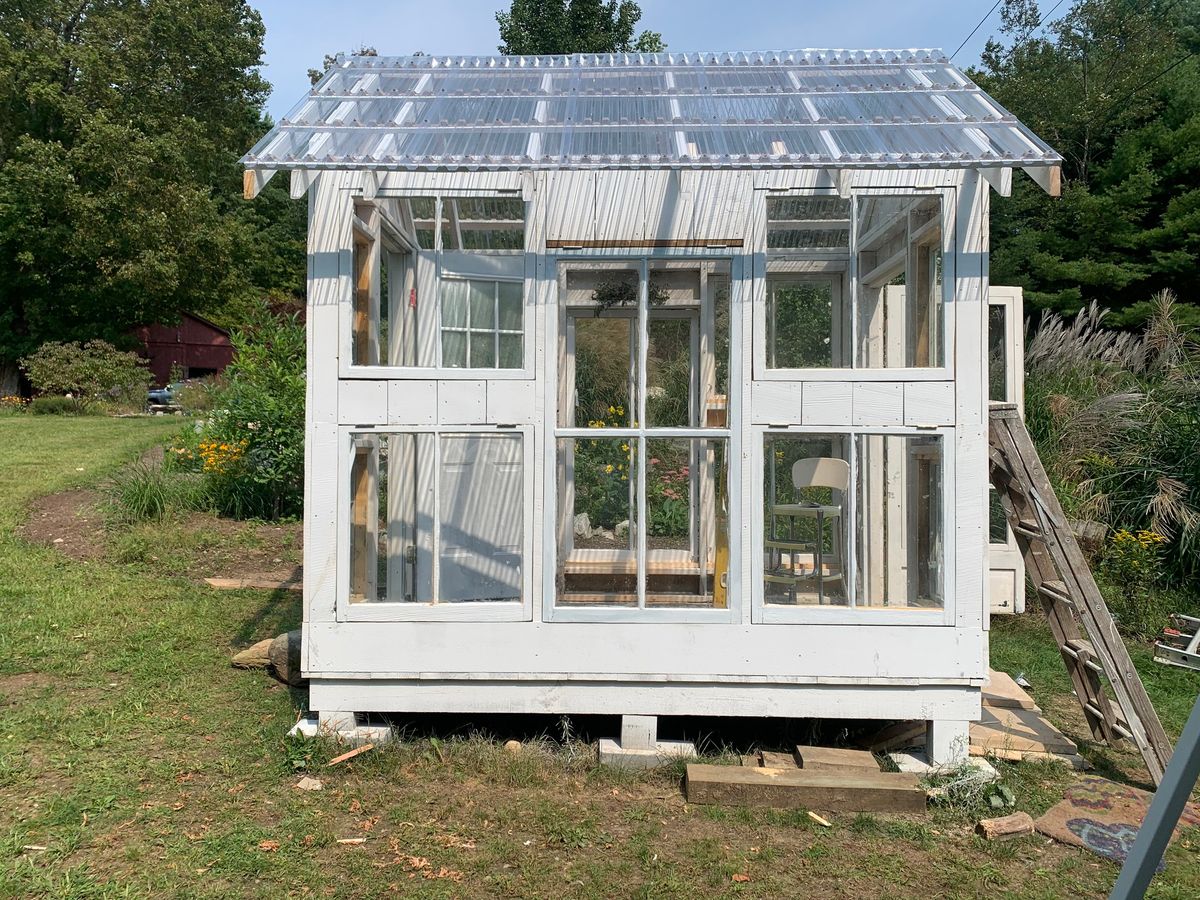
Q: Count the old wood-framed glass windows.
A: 5